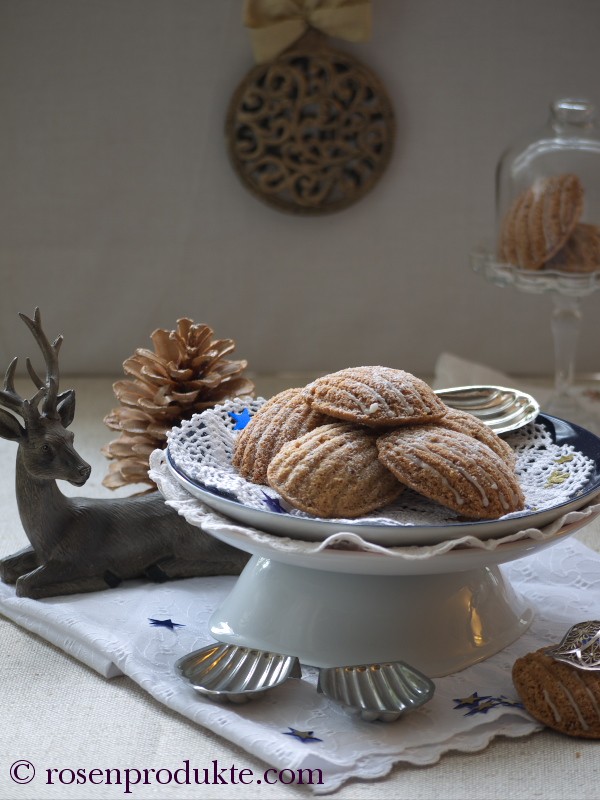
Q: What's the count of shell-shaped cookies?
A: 8